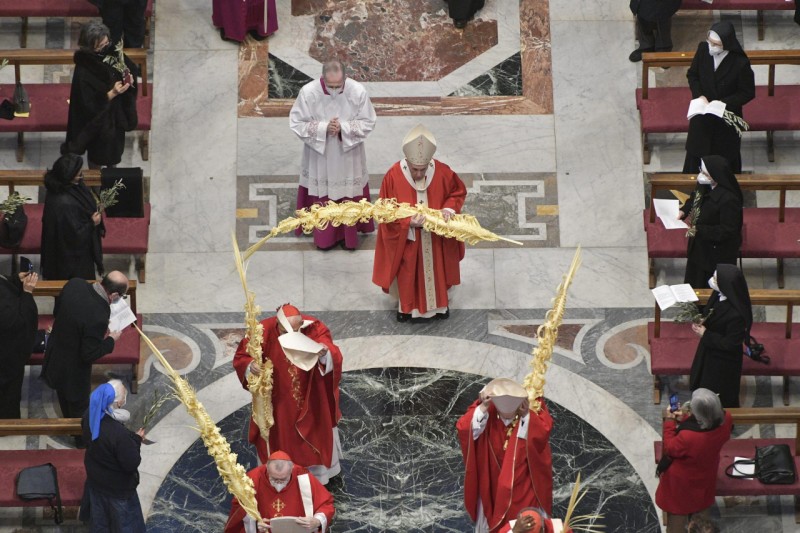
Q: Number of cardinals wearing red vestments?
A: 4